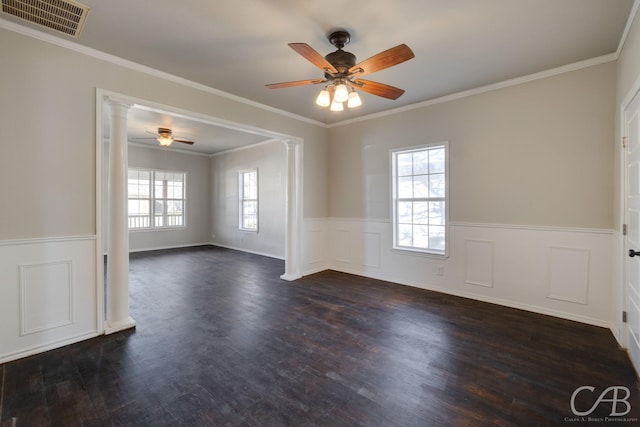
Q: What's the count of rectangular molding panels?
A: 6